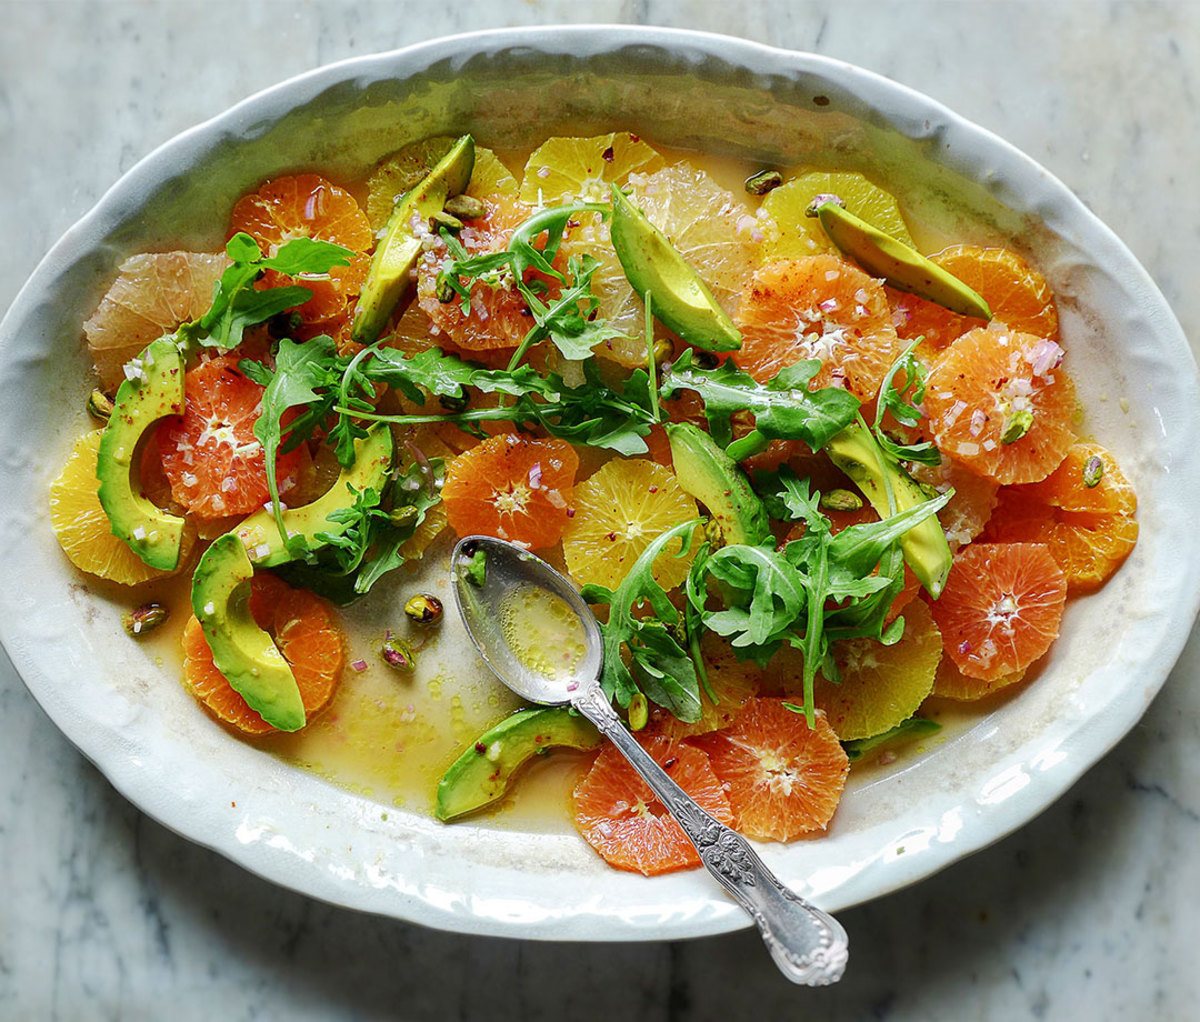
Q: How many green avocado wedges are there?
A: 9